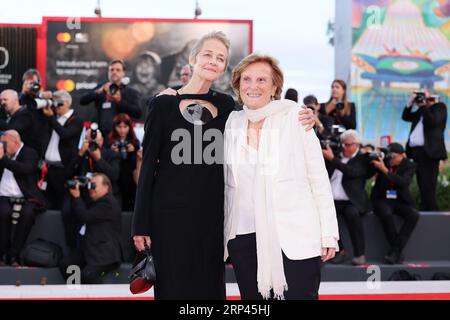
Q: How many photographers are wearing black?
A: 13